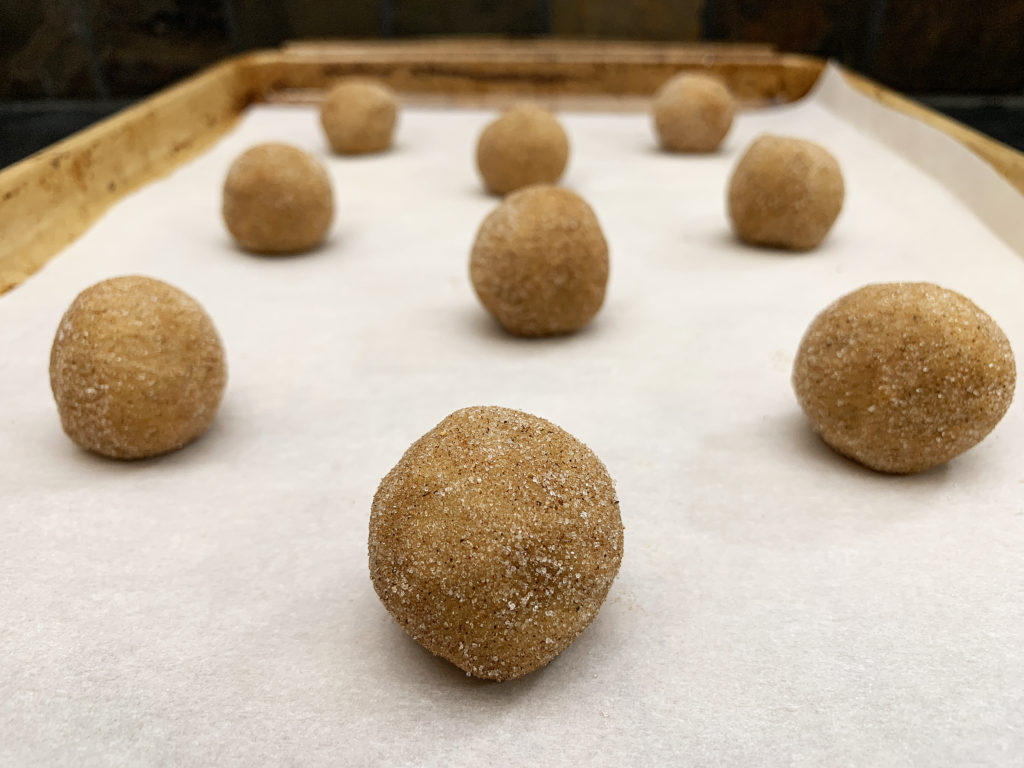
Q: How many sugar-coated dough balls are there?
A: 9